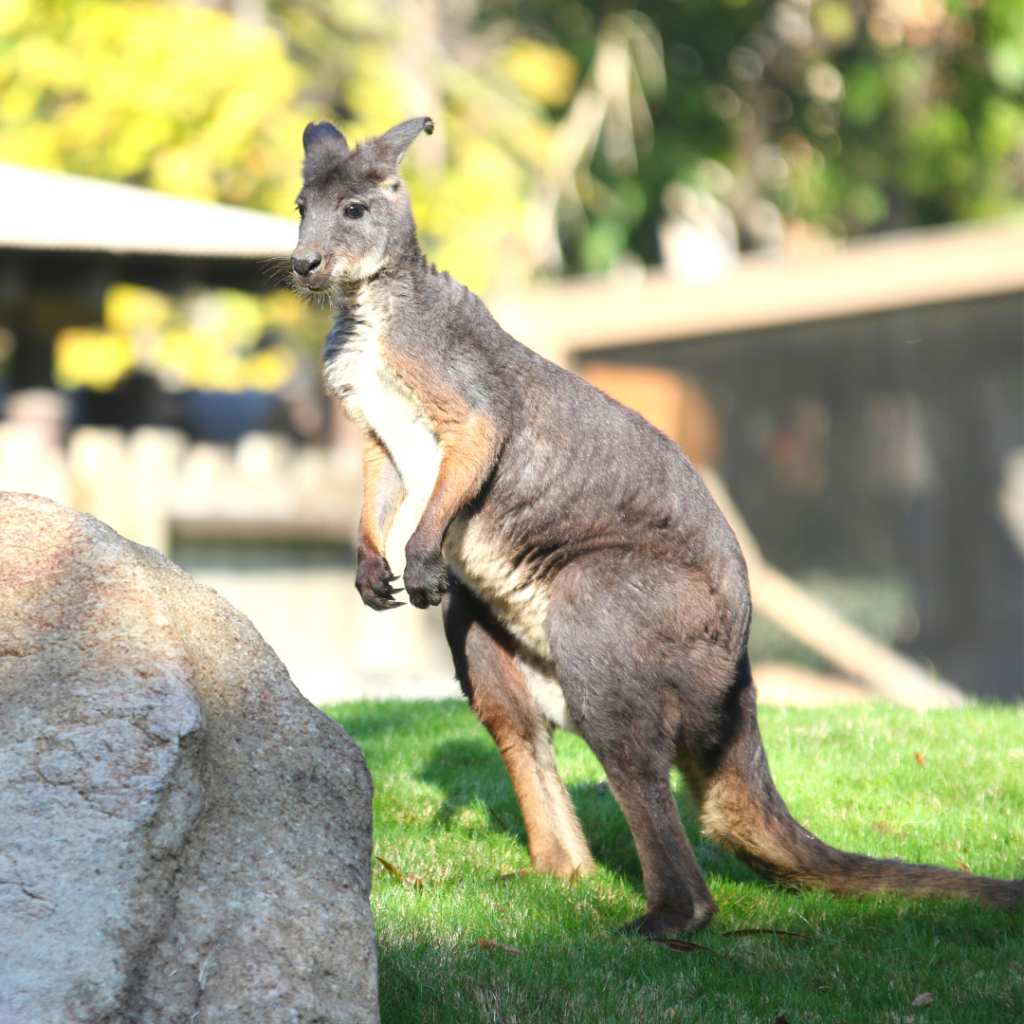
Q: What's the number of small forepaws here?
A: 2